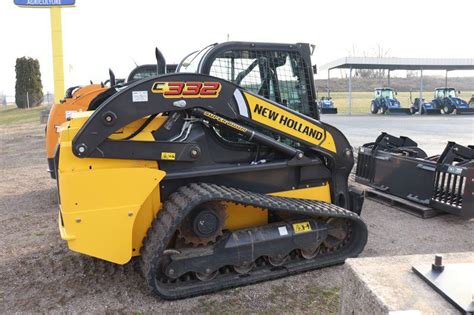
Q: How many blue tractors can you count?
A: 4